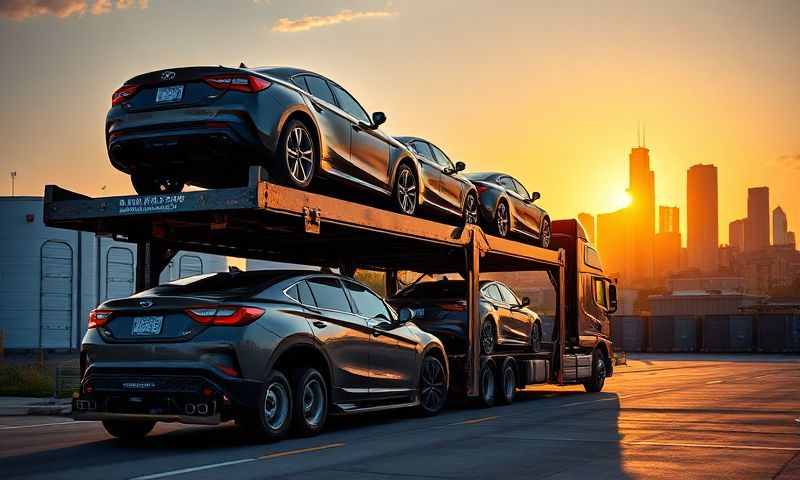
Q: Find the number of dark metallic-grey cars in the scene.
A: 5